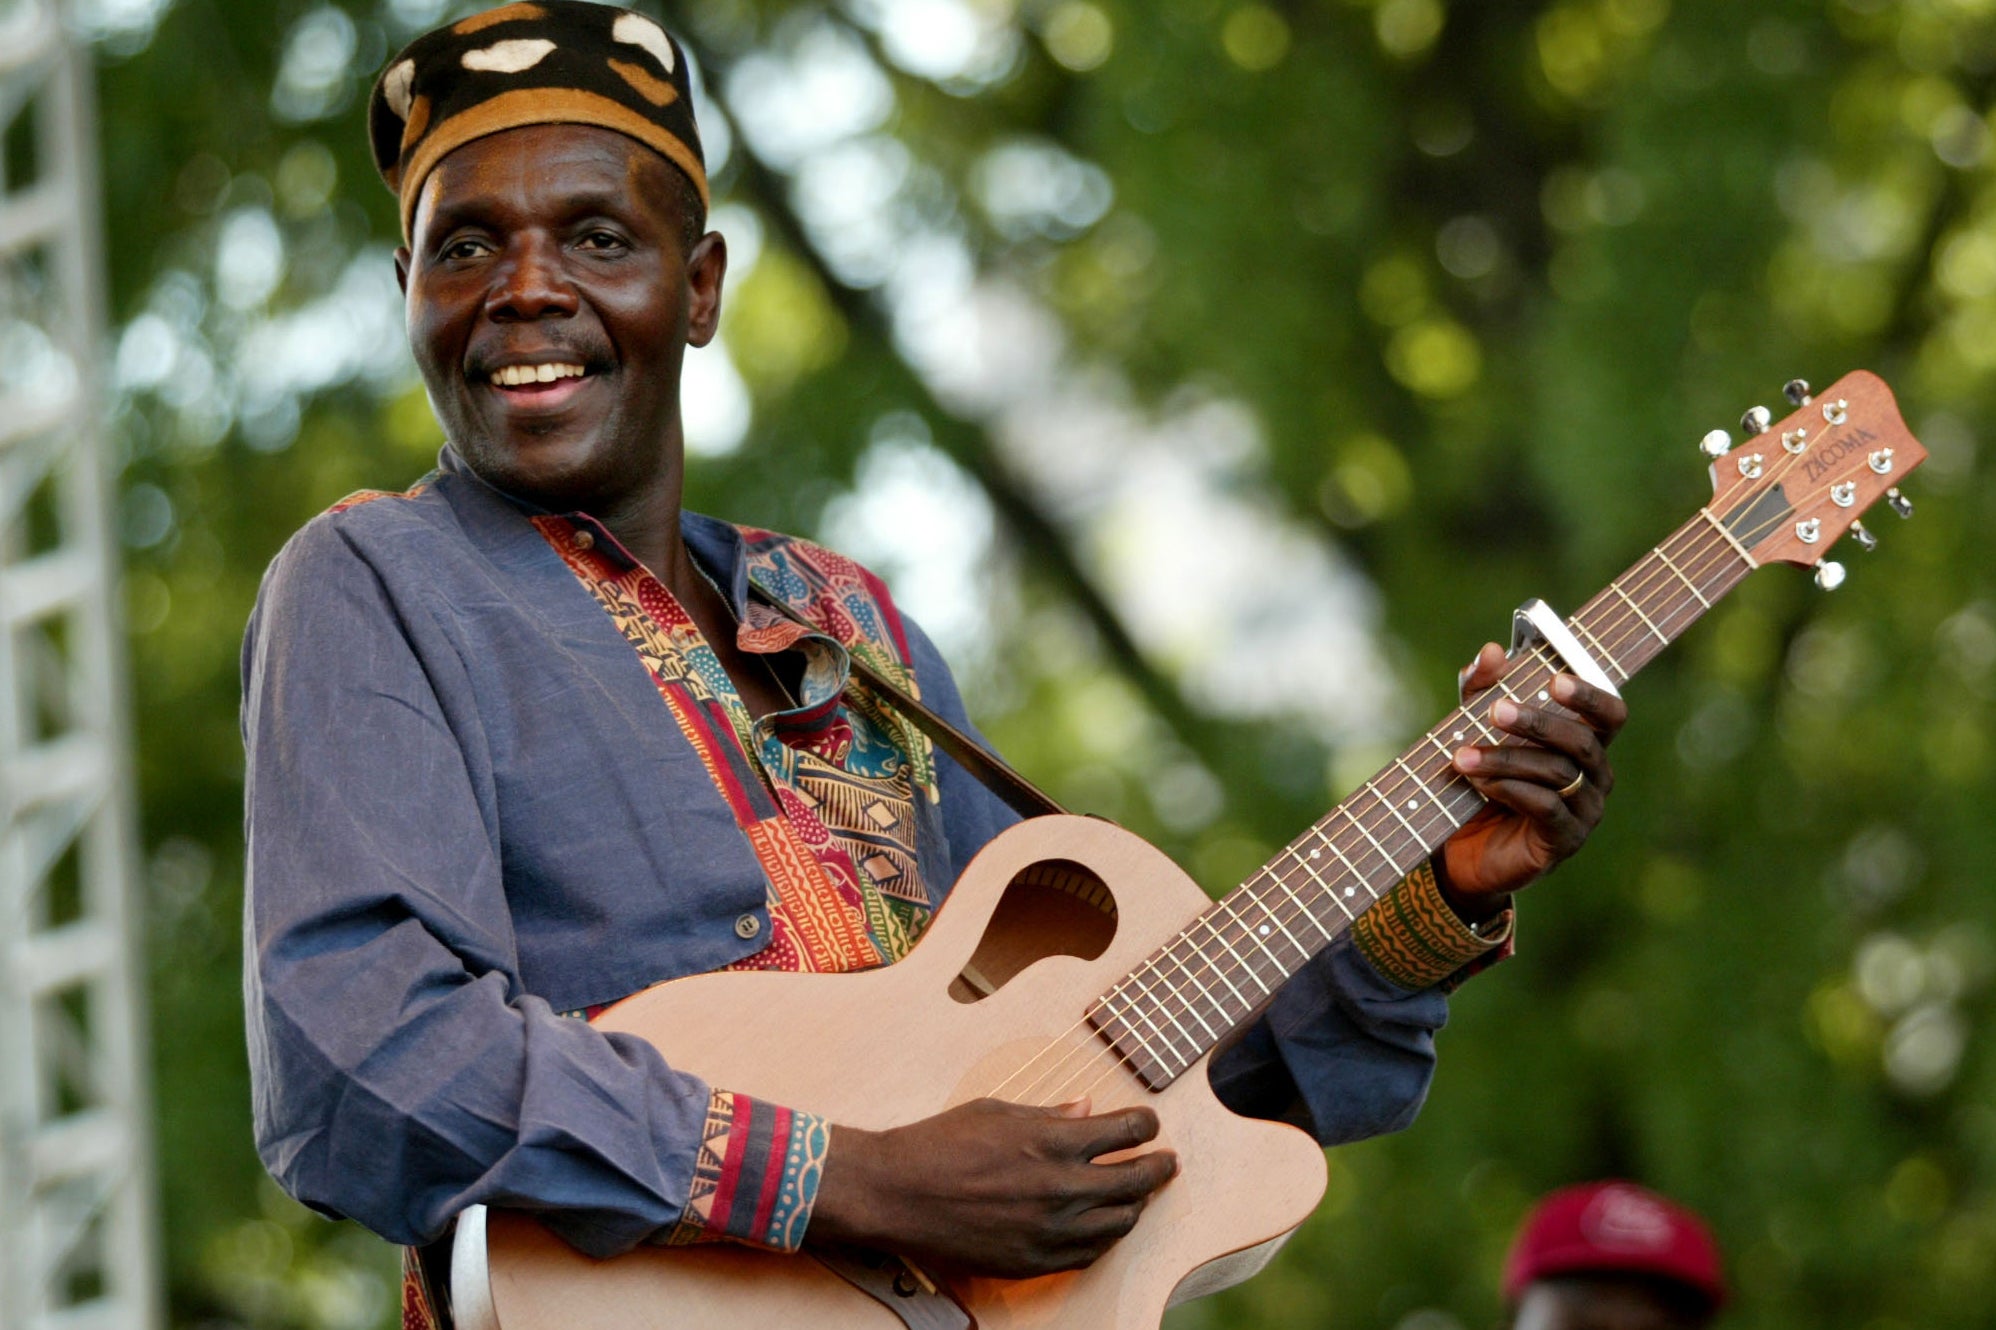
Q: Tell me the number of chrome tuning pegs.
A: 6